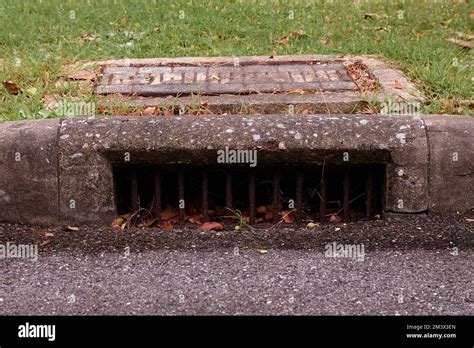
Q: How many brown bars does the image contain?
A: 11